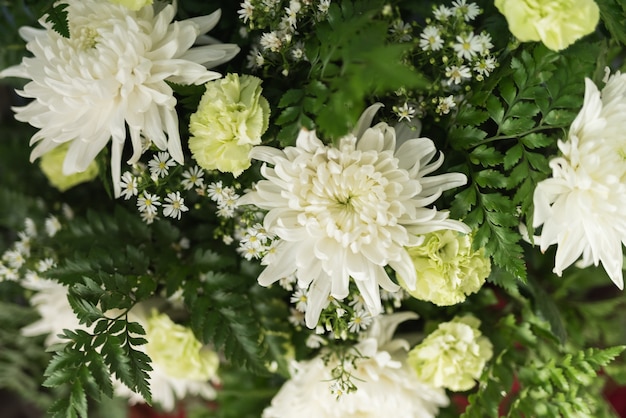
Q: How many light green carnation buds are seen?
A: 7